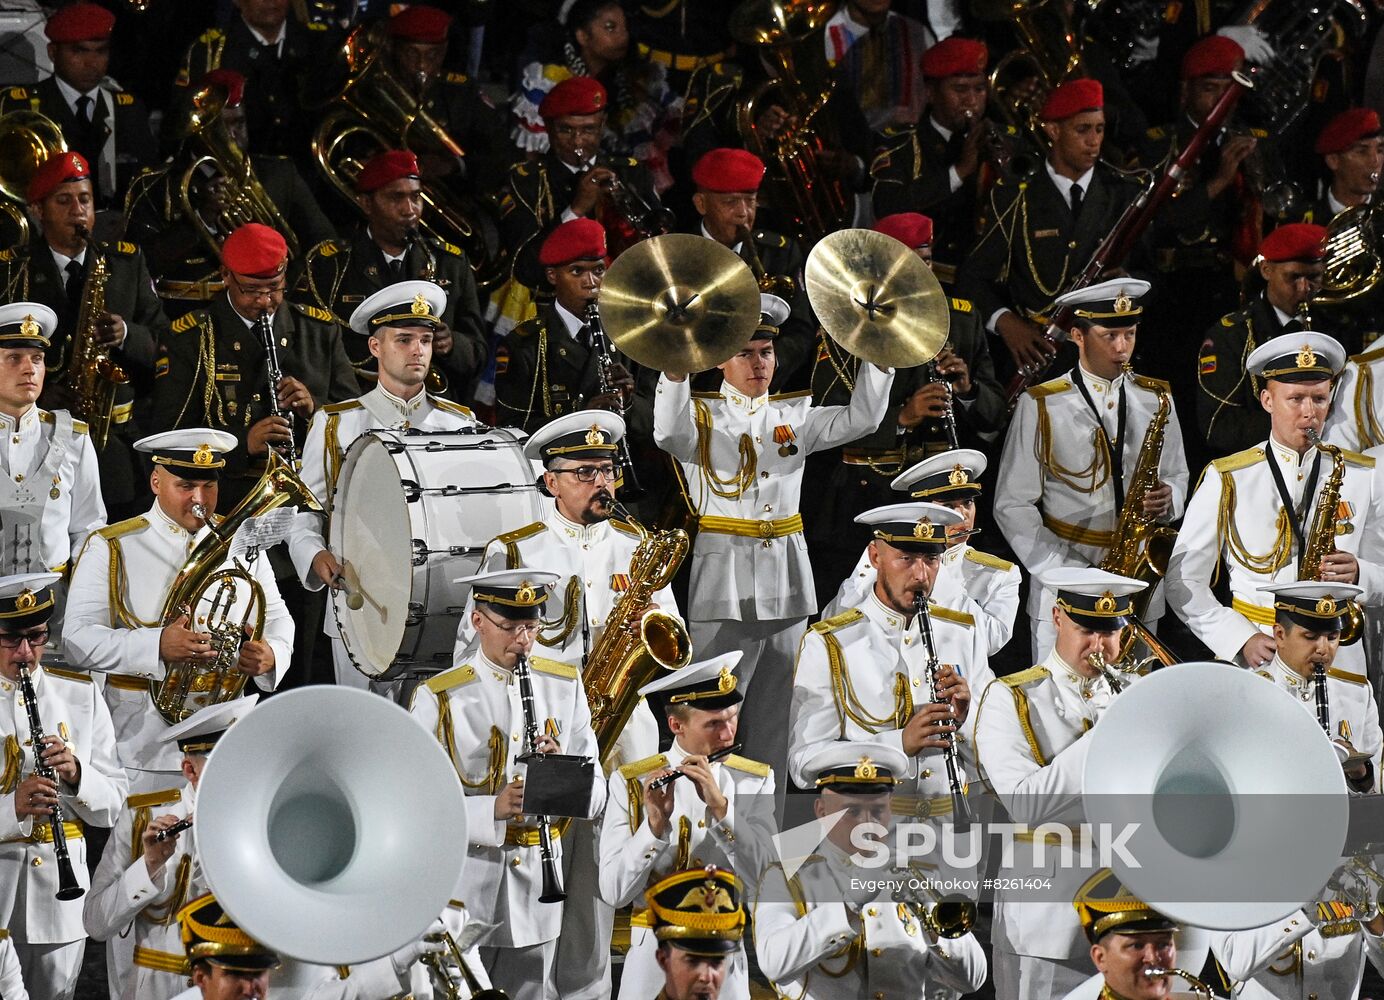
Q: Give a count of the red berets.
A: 15